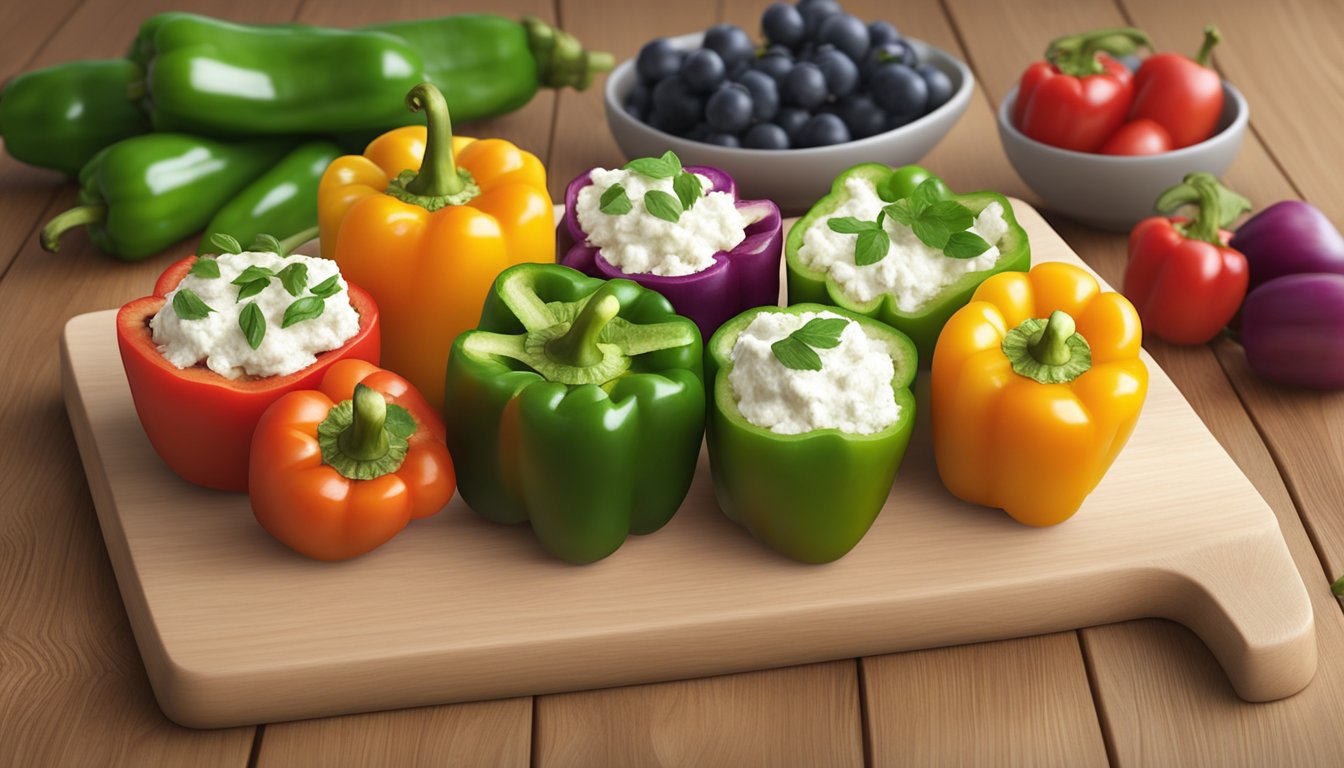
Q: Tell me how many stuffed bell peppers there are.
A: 4